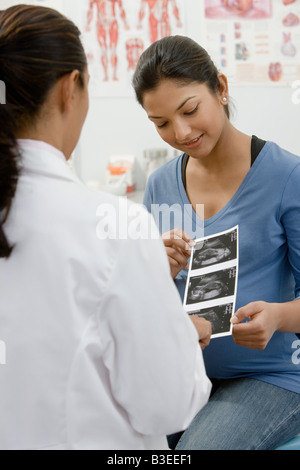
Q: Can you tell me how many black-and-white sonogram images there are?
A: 3